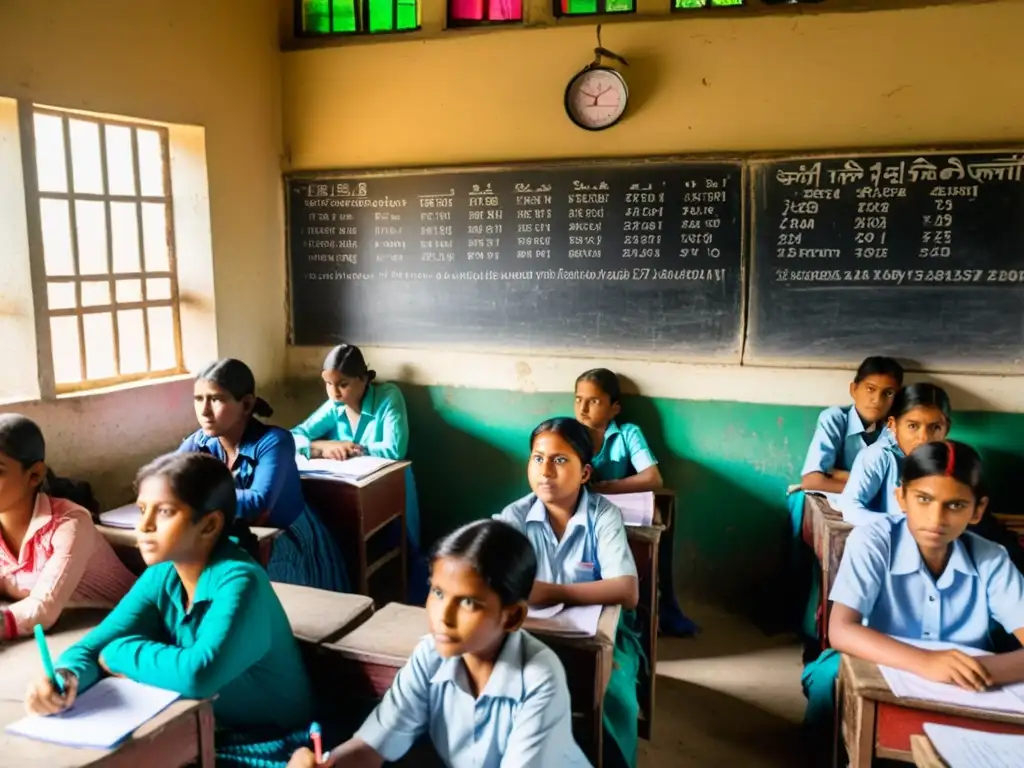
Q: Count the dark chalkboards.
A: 2